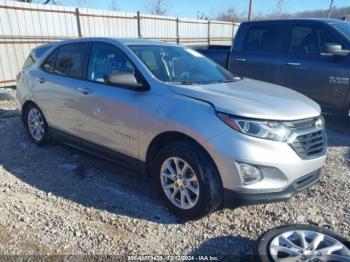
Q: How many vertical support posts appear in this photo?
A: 5